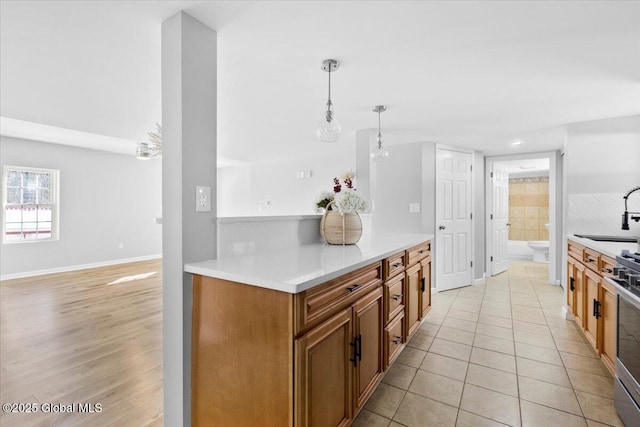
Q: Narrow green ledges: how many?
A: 0